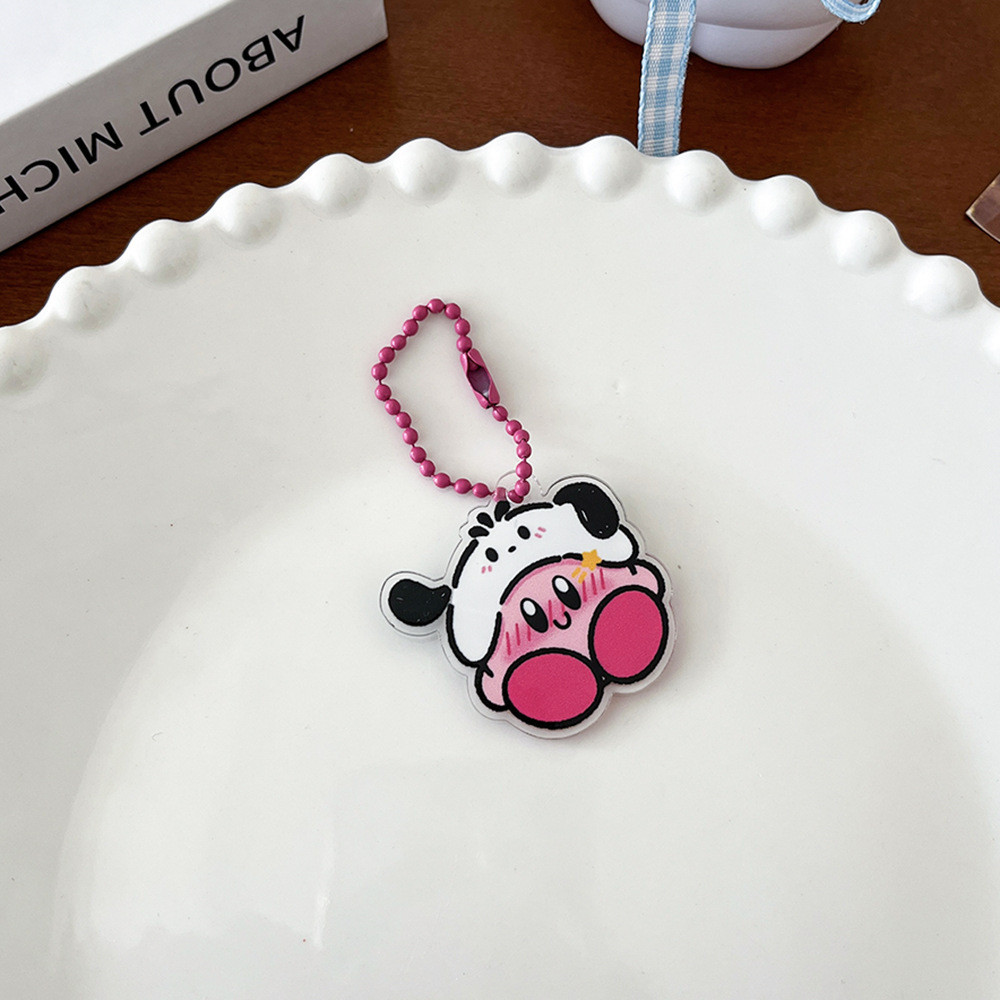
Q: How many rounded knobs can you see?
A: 13